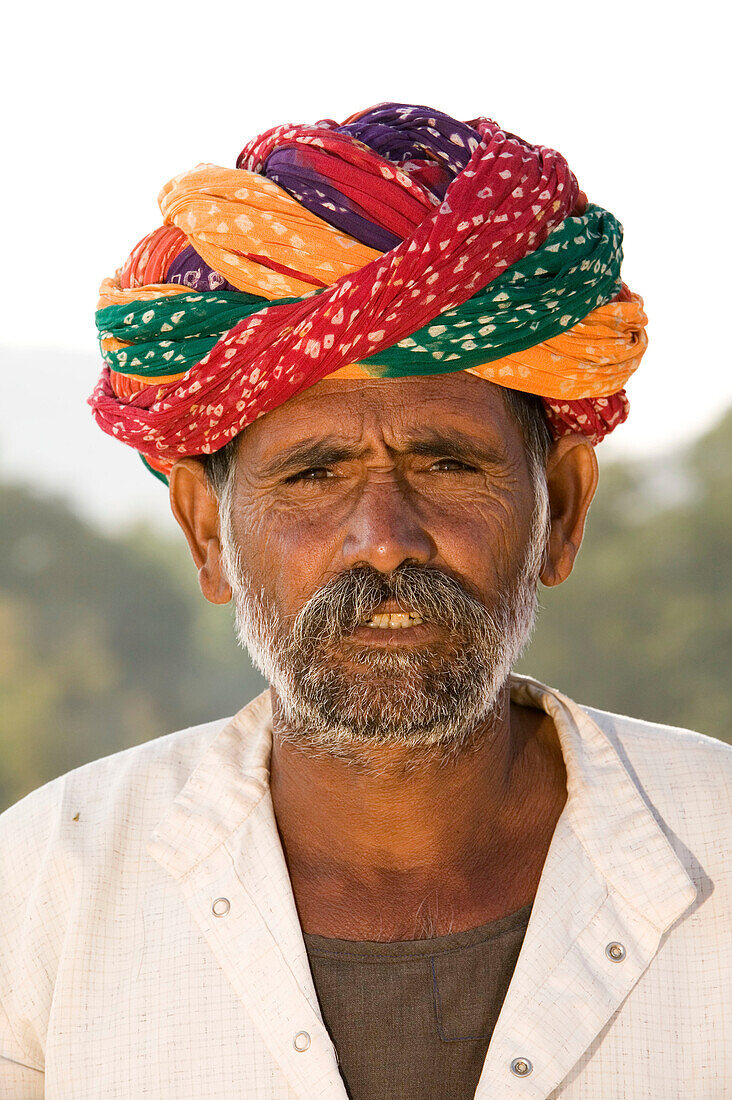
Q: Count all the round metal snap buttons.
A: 4